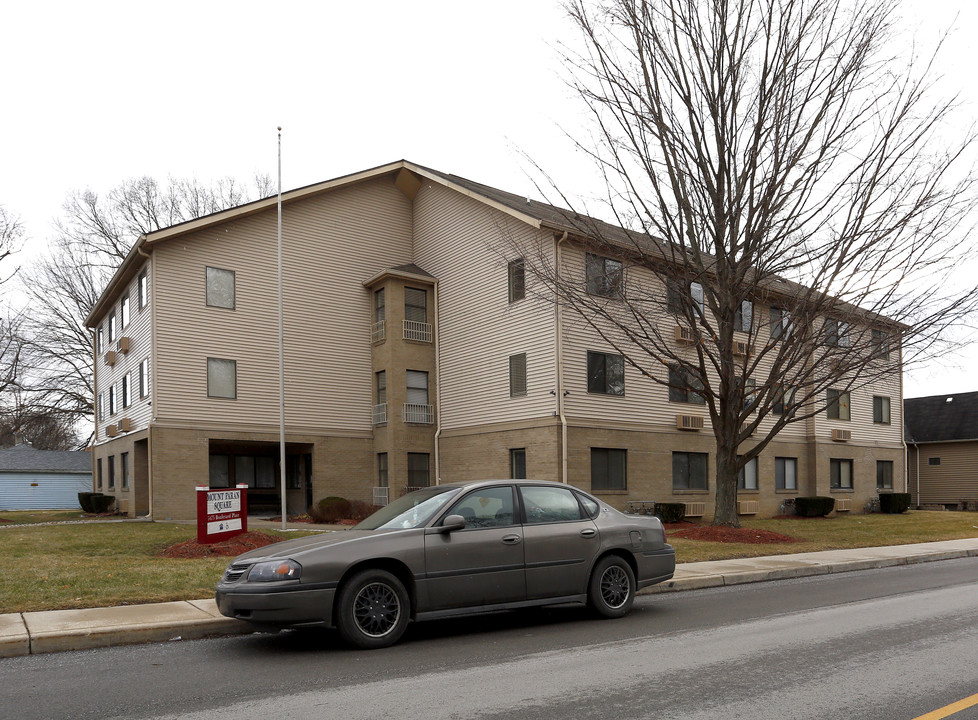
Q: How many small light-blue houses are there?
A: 1